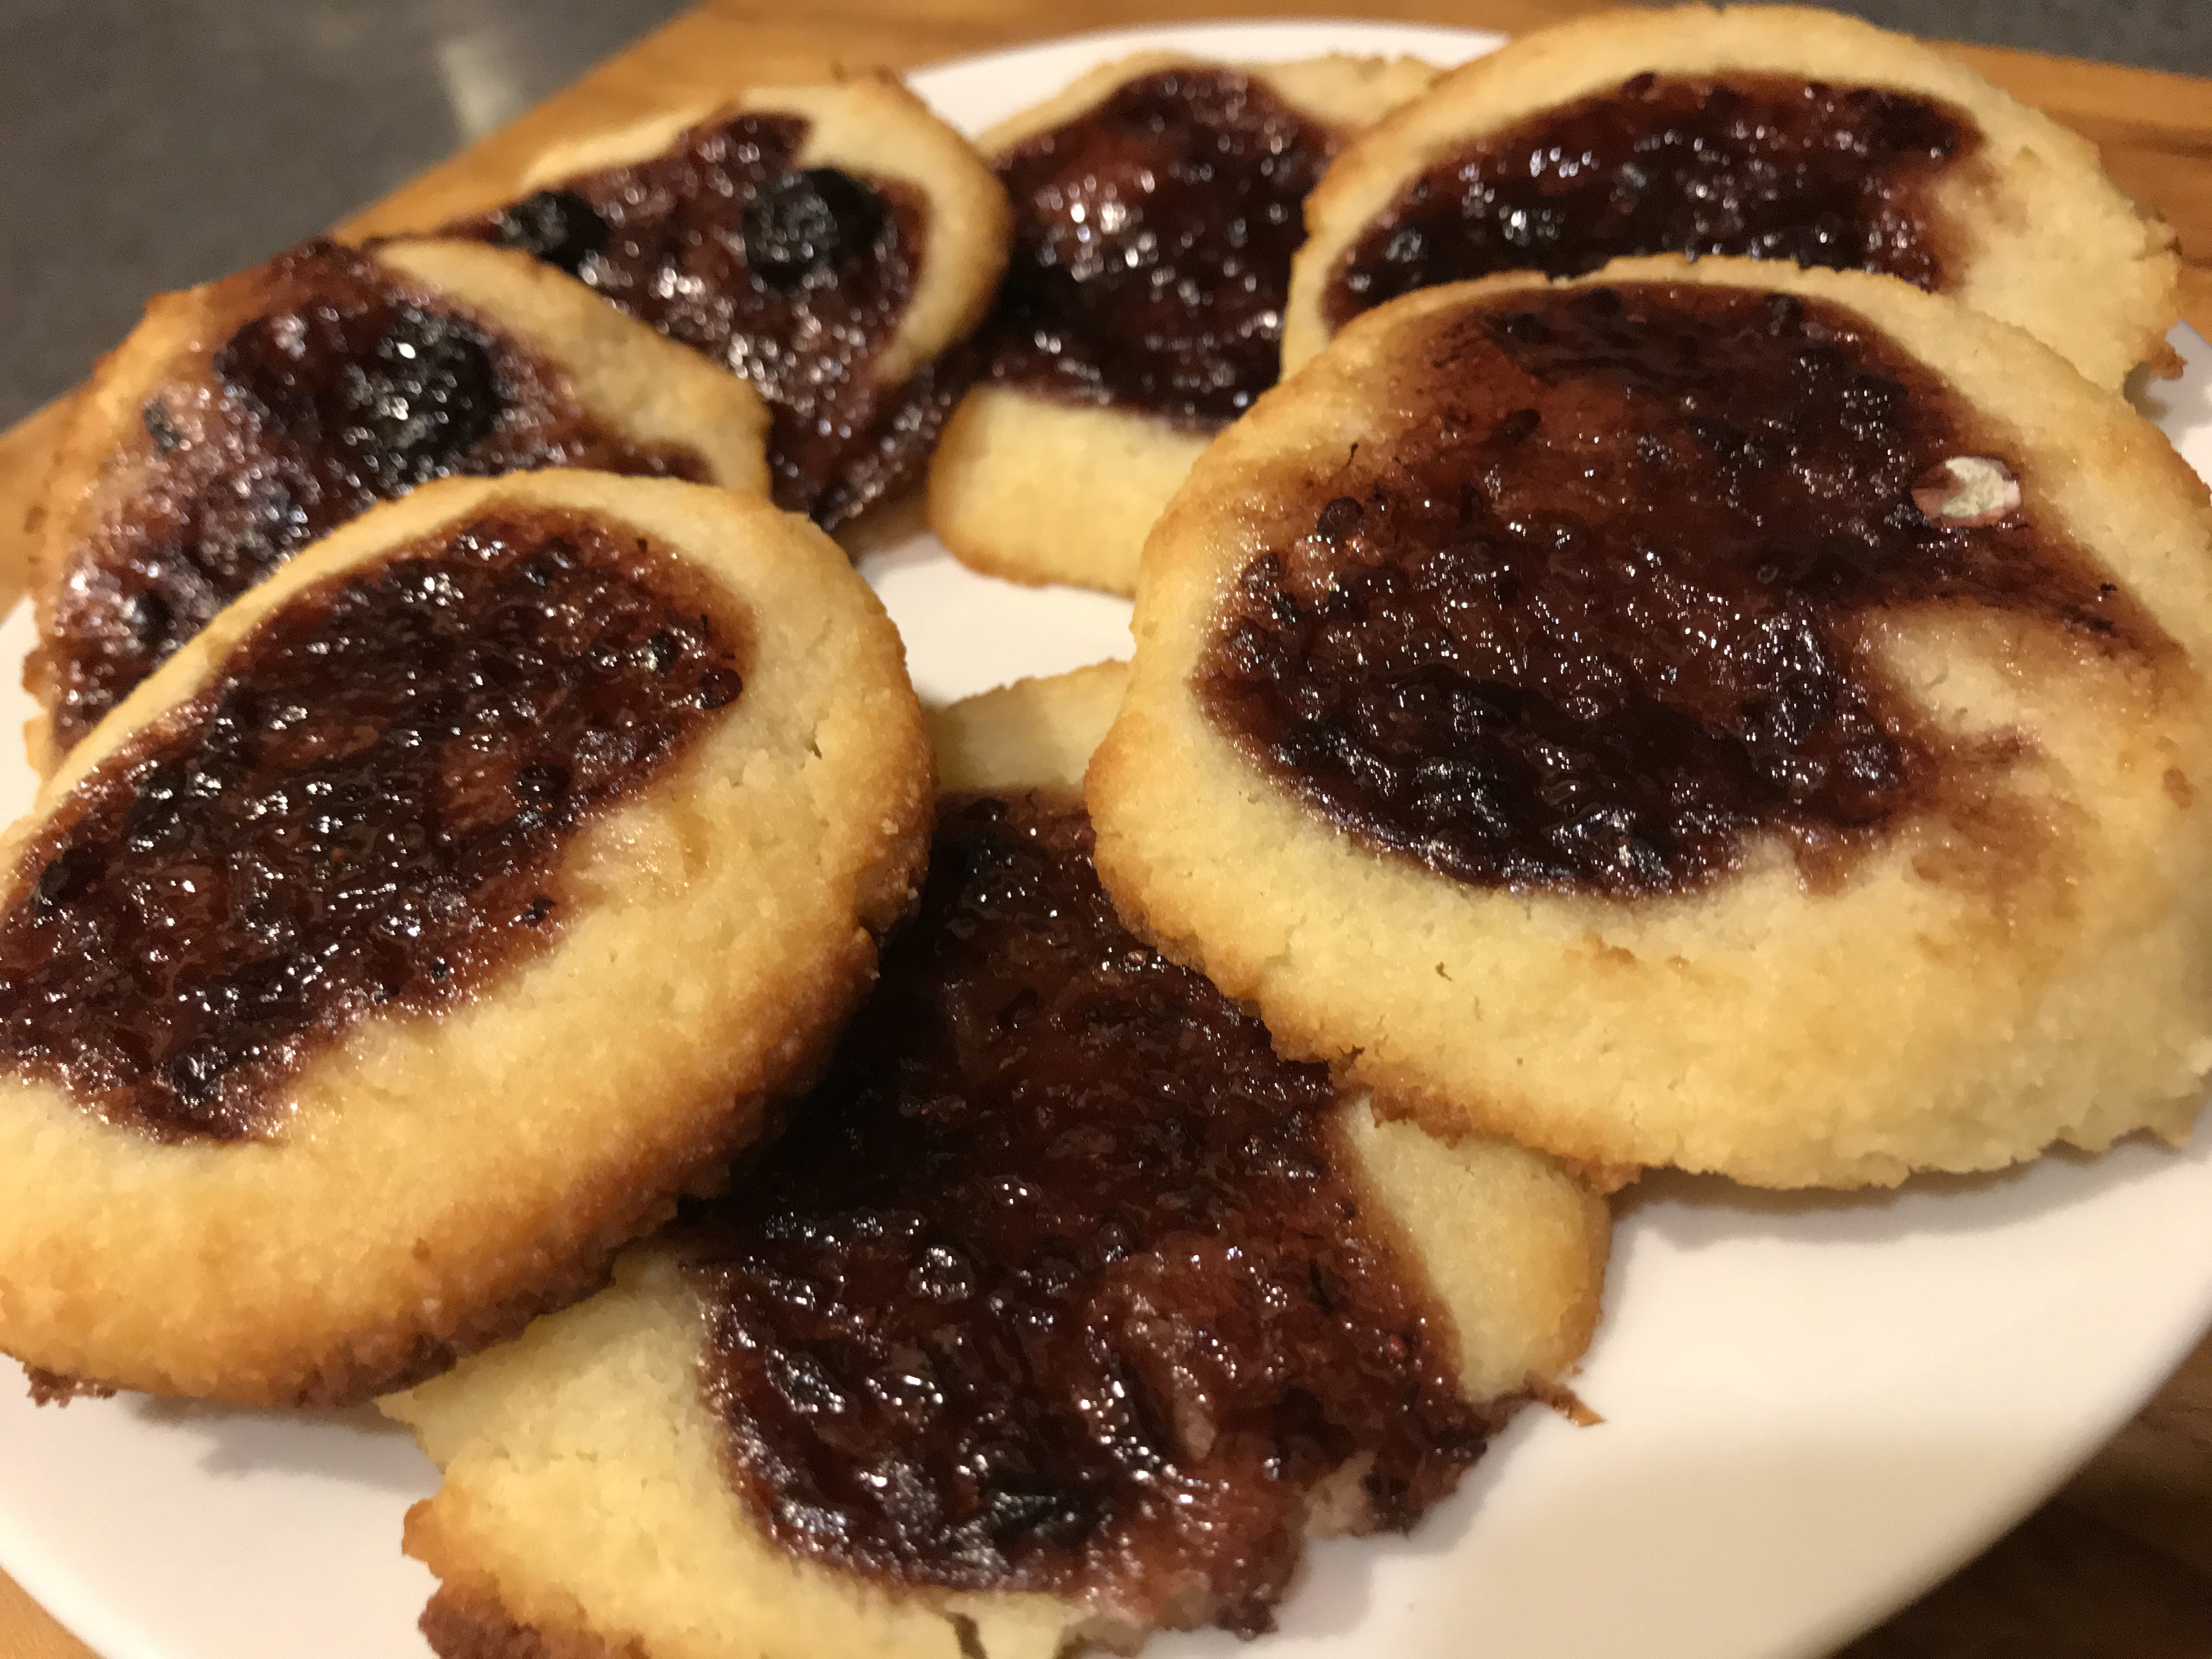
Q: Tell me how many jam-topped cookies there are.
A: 7